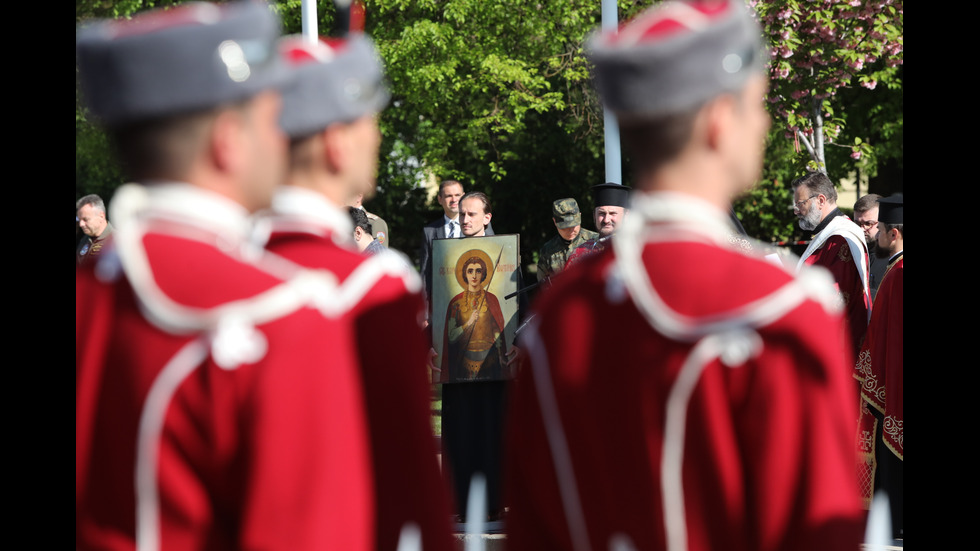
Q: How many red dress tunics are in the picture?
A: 3